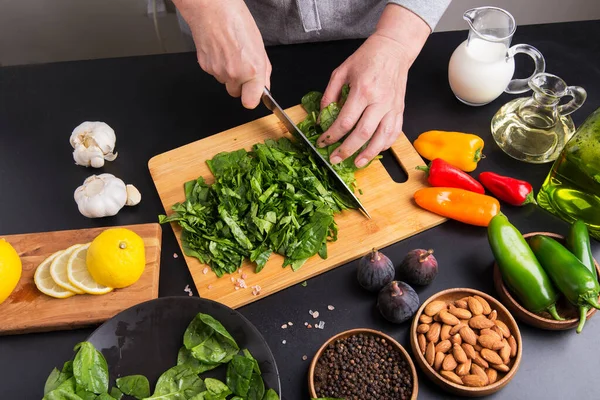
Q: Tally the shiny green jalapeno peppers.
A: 3